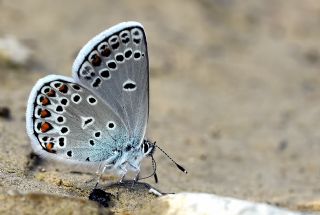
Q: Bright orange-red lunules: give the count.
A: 6